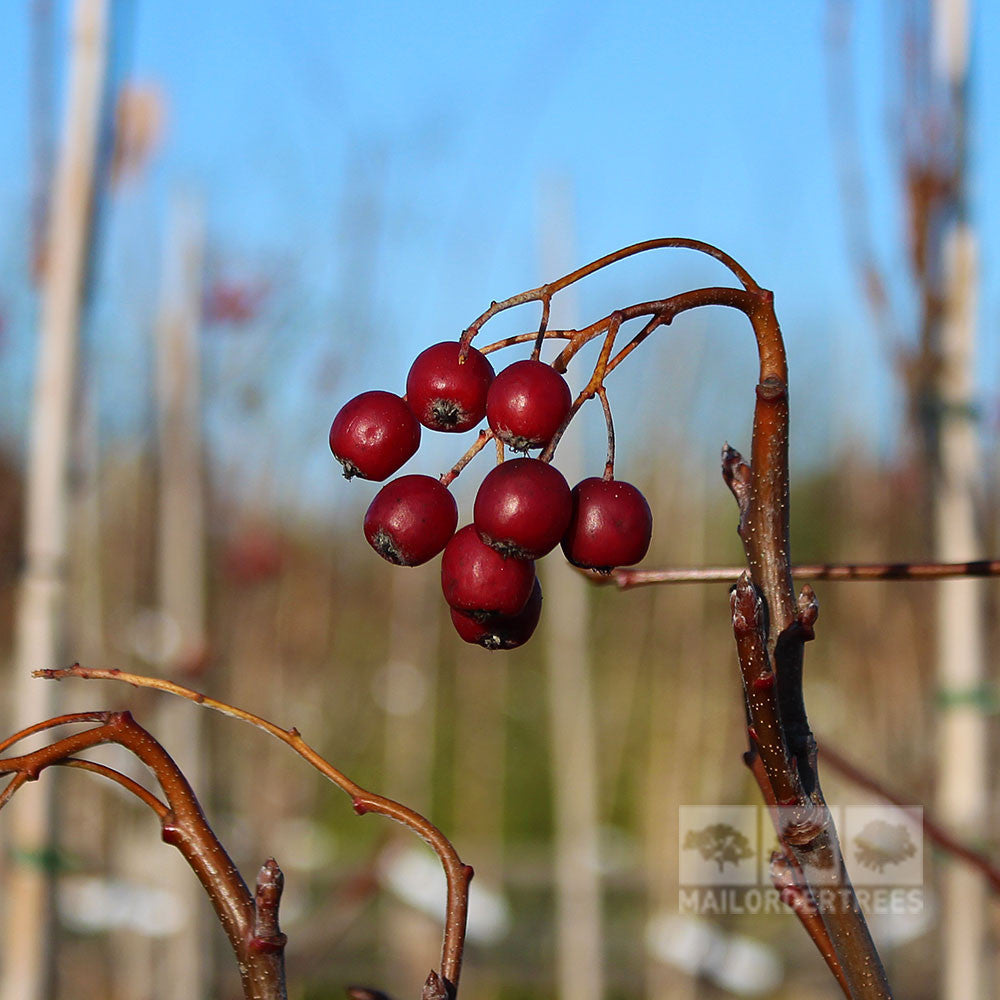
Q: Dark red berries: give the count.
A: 8